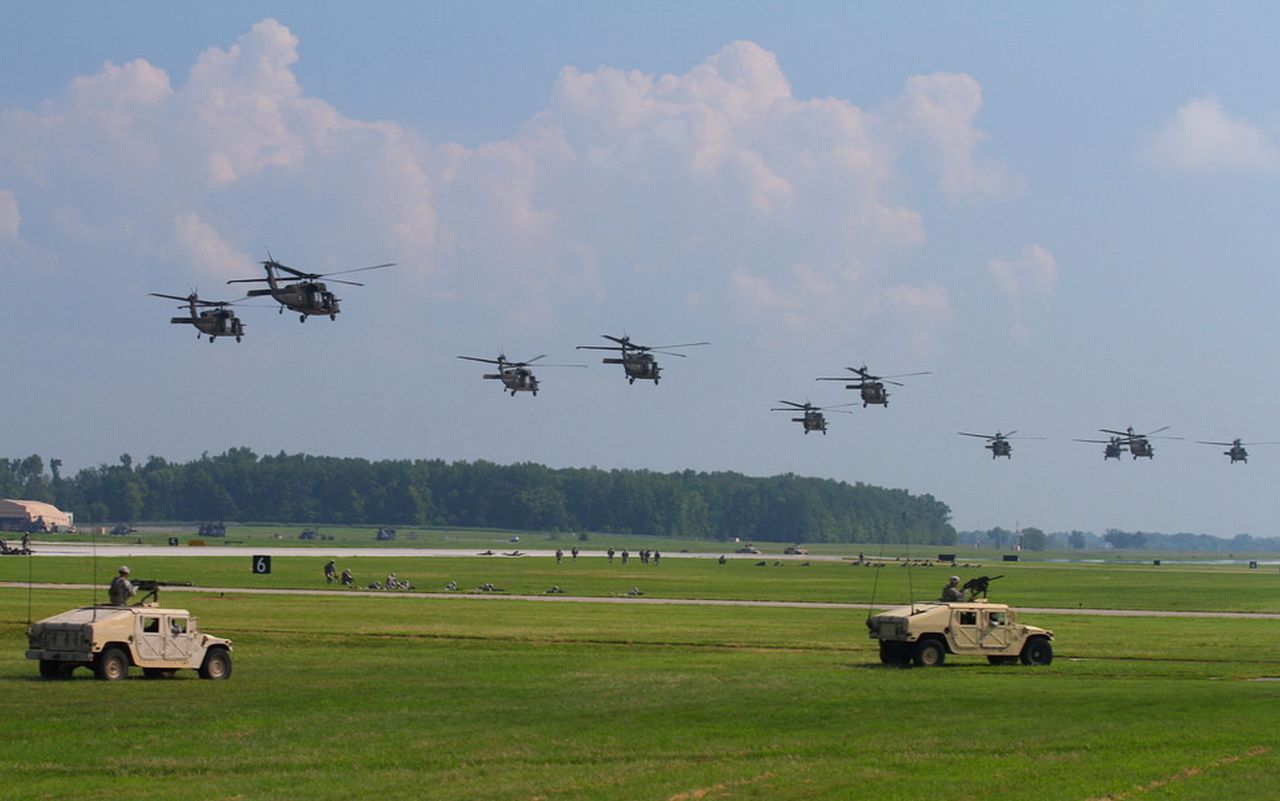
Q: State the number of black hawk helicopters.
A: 10